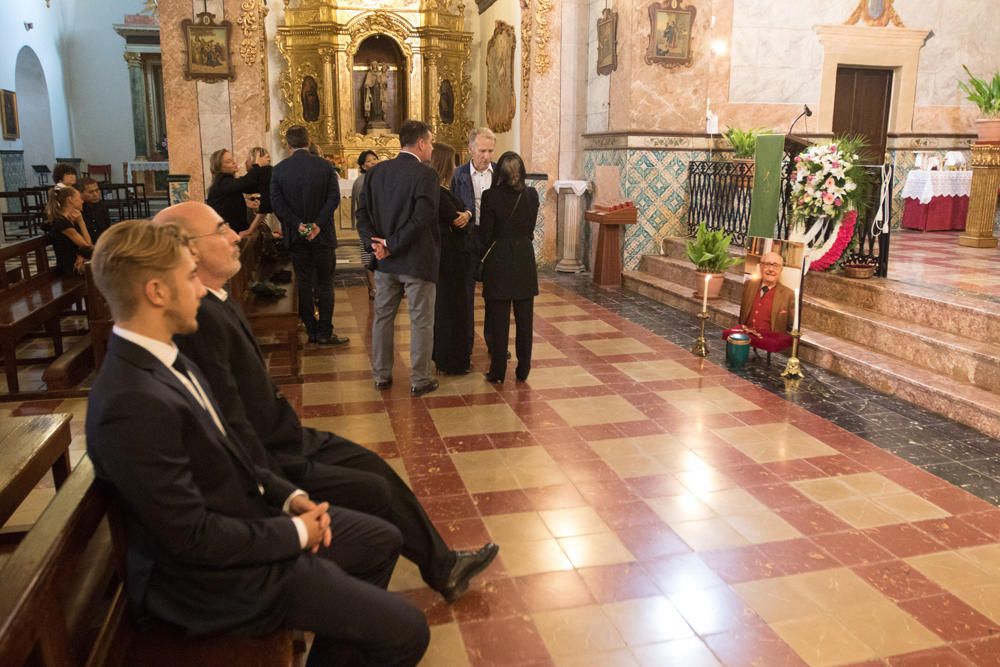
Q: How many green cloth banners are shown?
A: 1